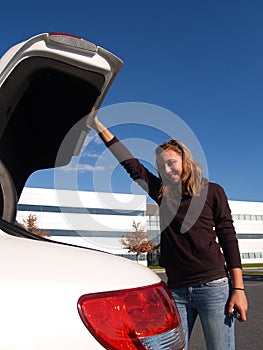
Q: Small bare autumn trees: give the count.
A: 2